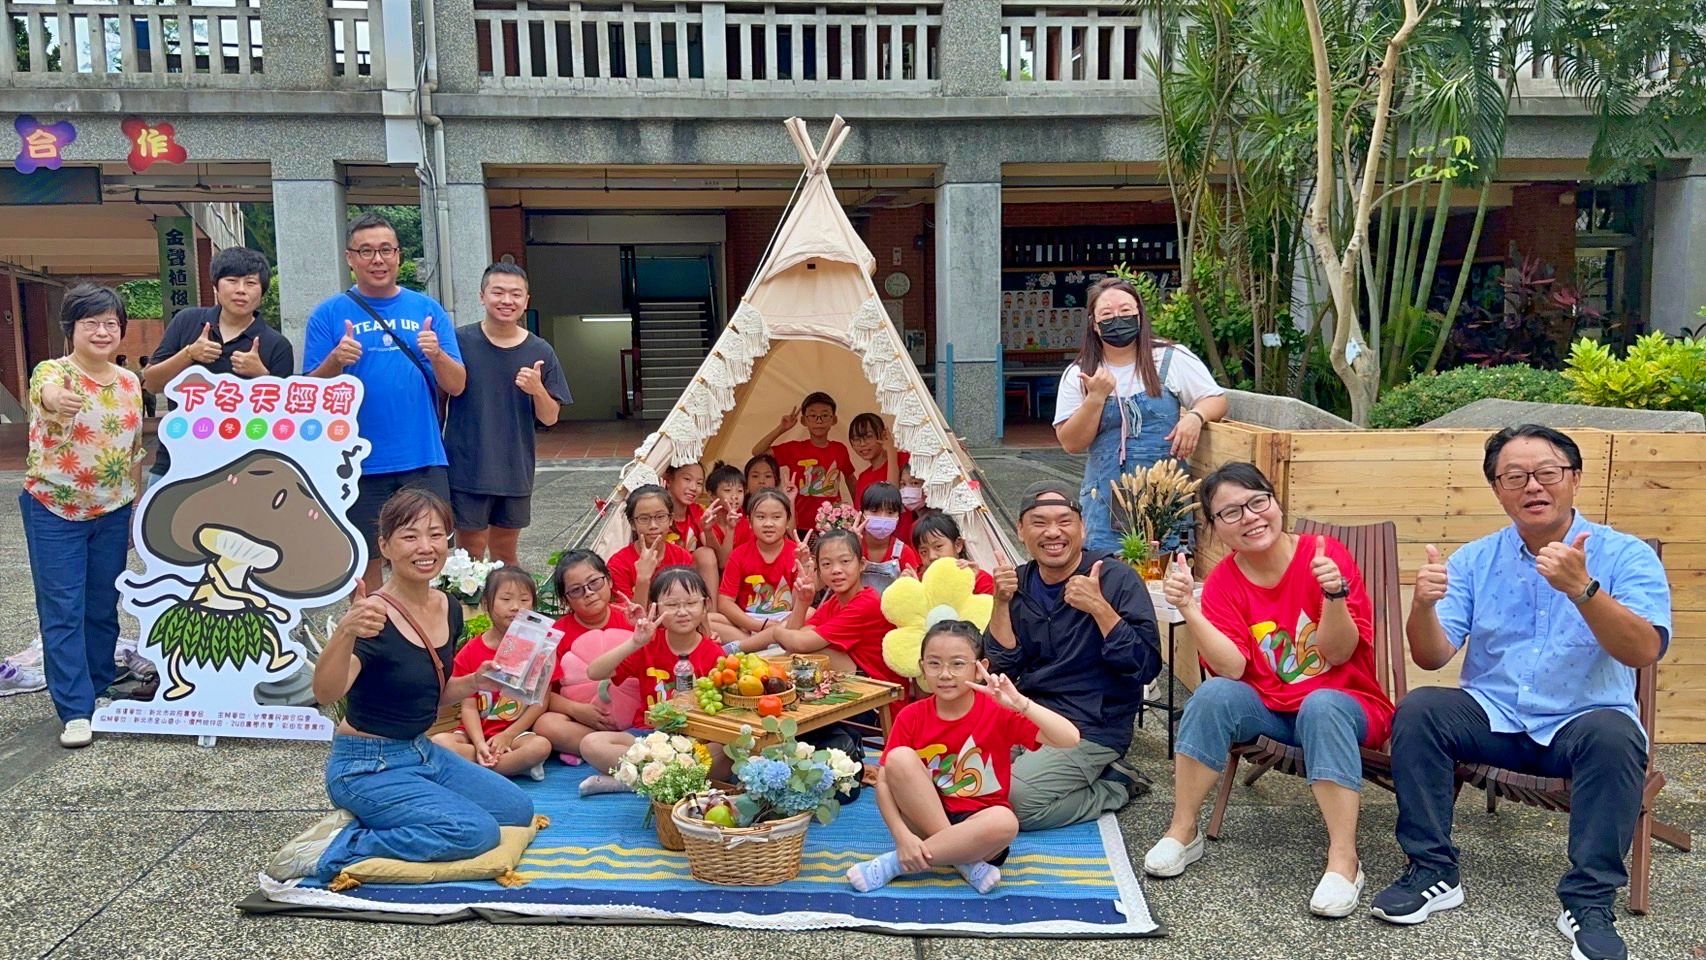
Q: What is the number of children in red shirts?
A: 15